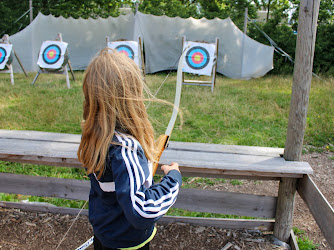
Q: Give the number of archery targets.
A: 4